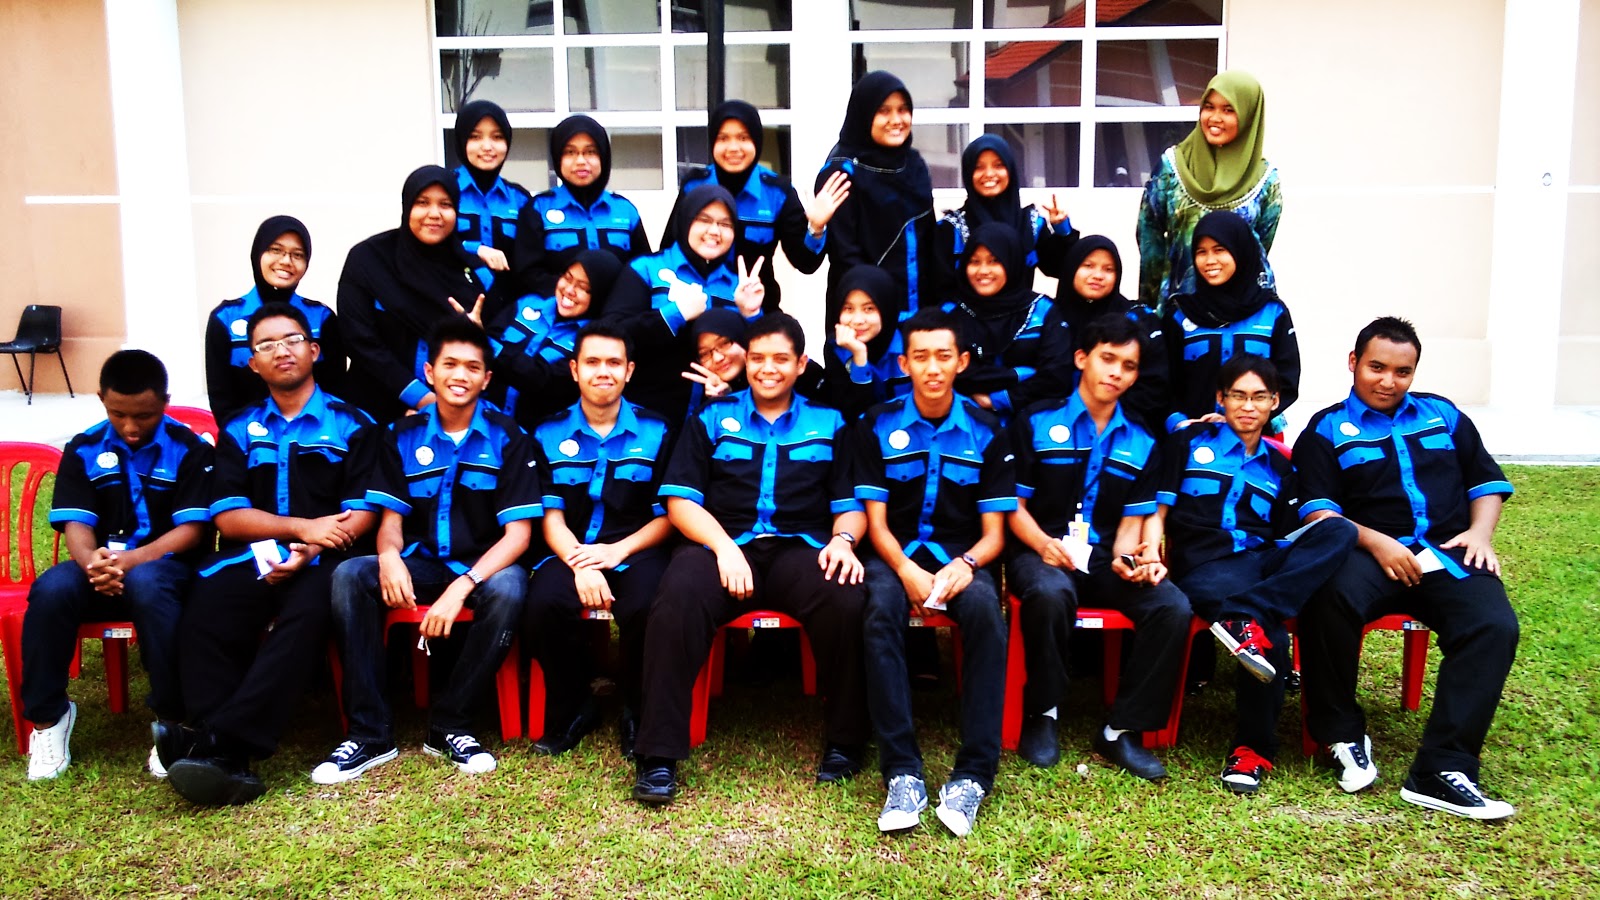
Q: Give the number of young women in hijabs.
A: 15